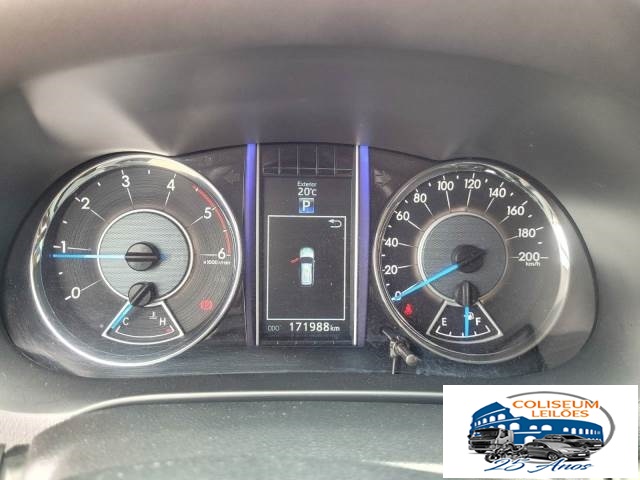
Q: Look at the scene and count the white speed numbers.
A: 11